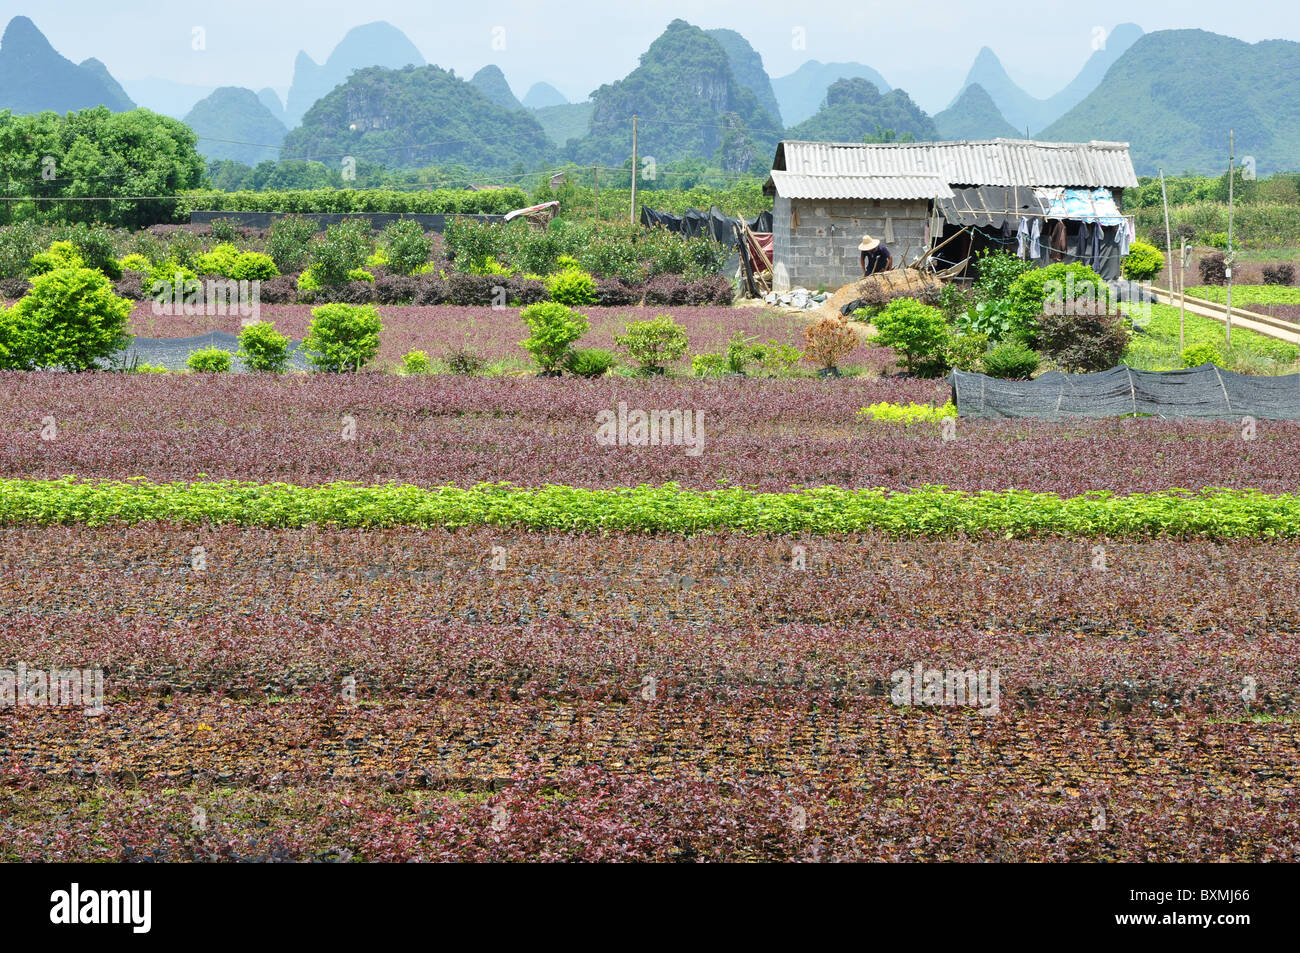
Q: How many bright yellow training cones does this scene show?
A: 0